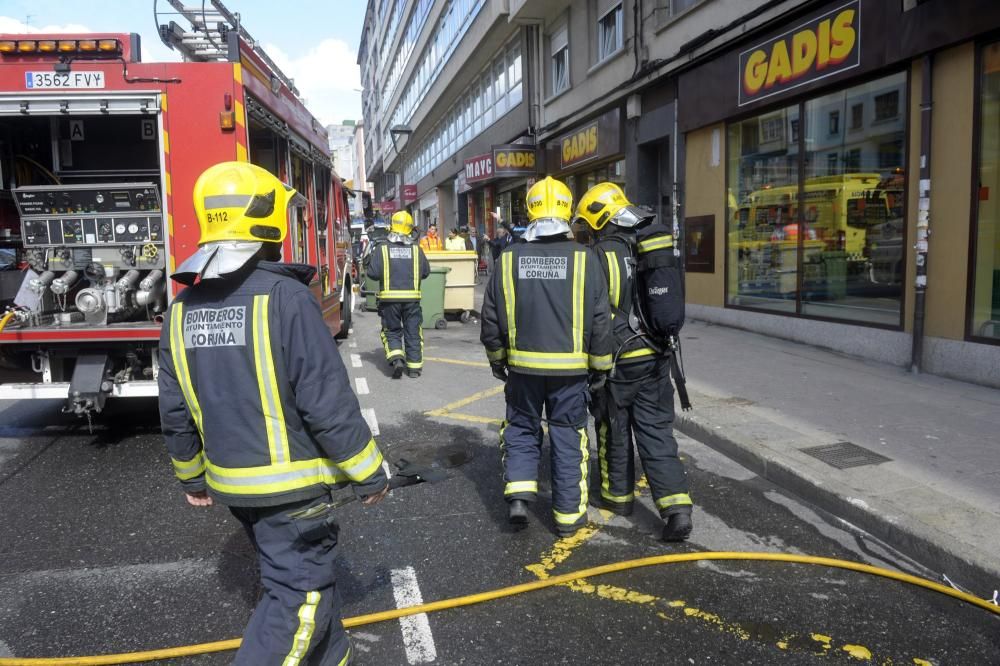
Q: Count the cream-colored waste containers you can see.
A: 1